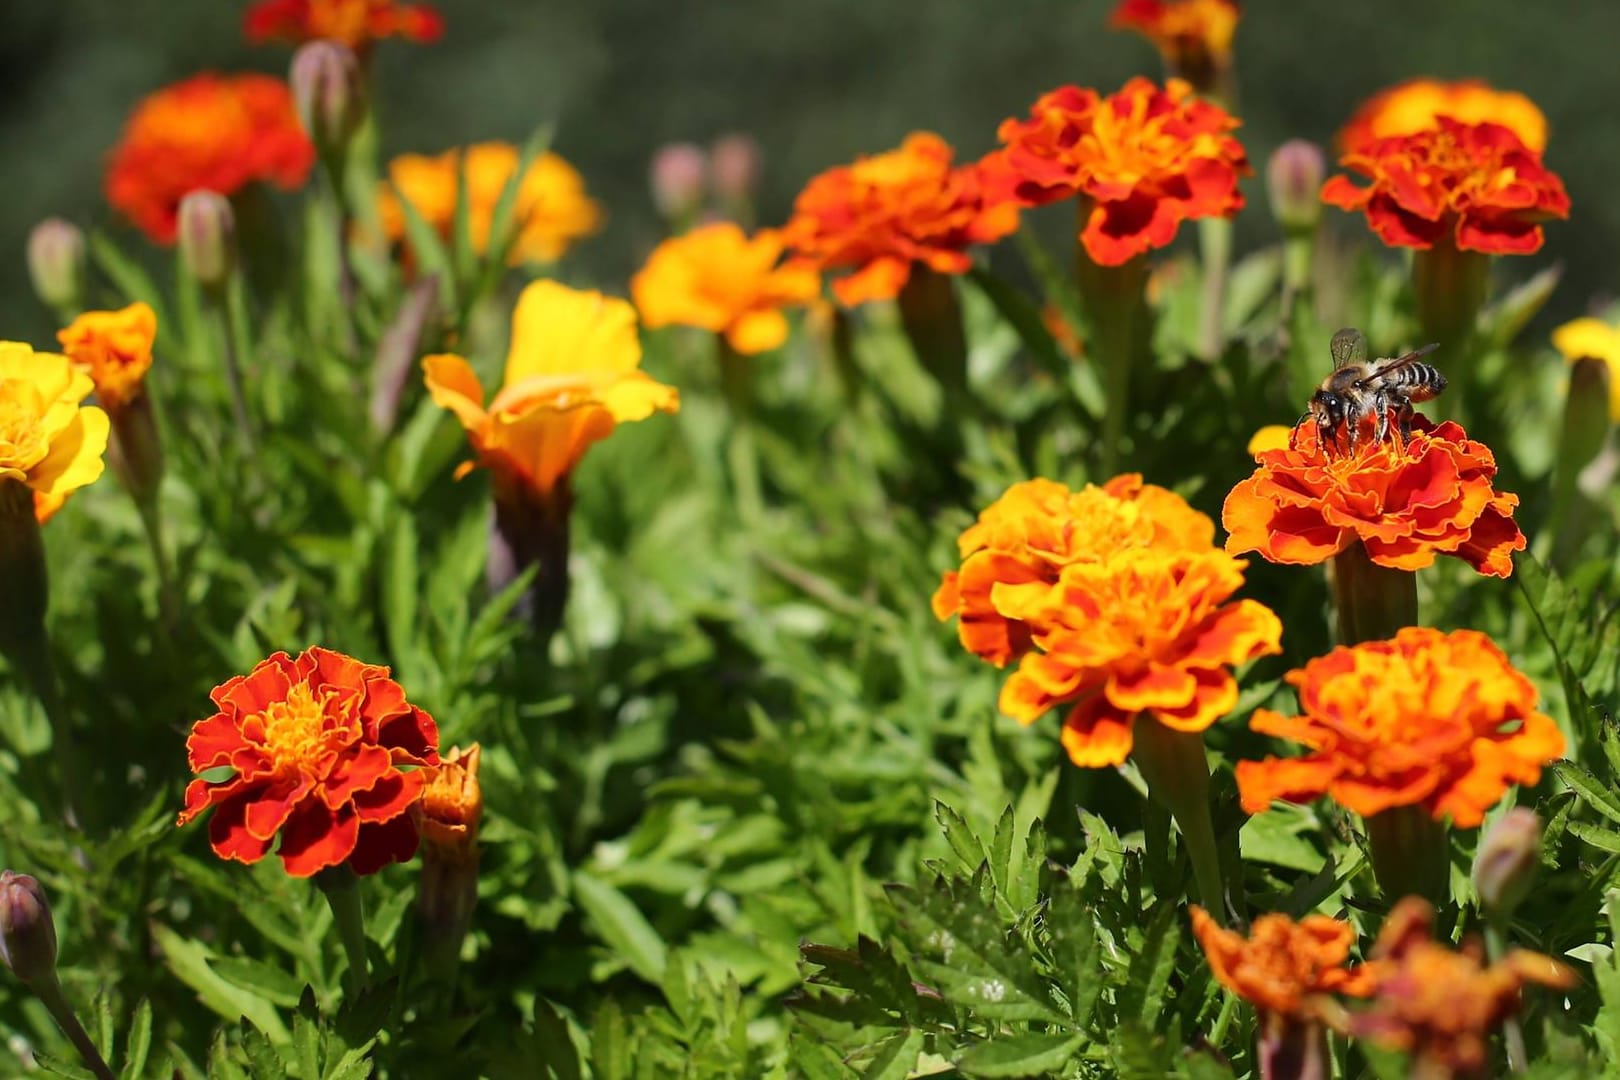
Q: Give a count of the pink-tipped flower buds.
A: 8